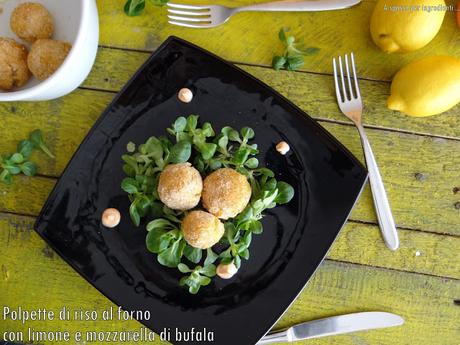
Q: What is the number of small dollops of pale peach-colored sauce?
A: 4